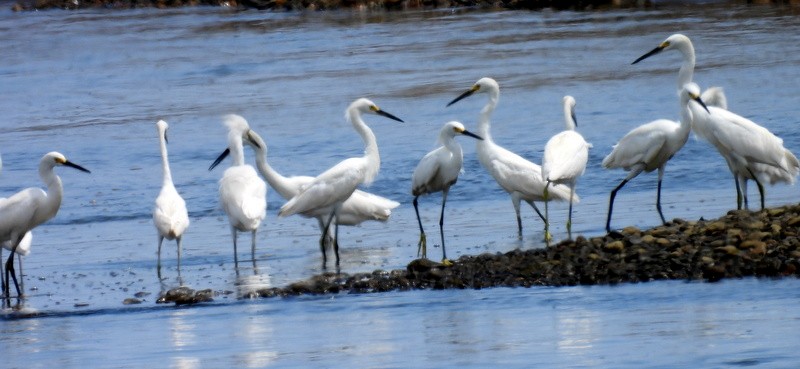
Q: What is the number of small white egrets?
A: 12